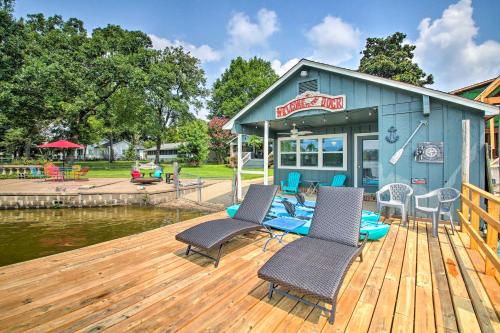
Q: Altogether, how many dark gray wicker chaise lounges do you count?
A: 2